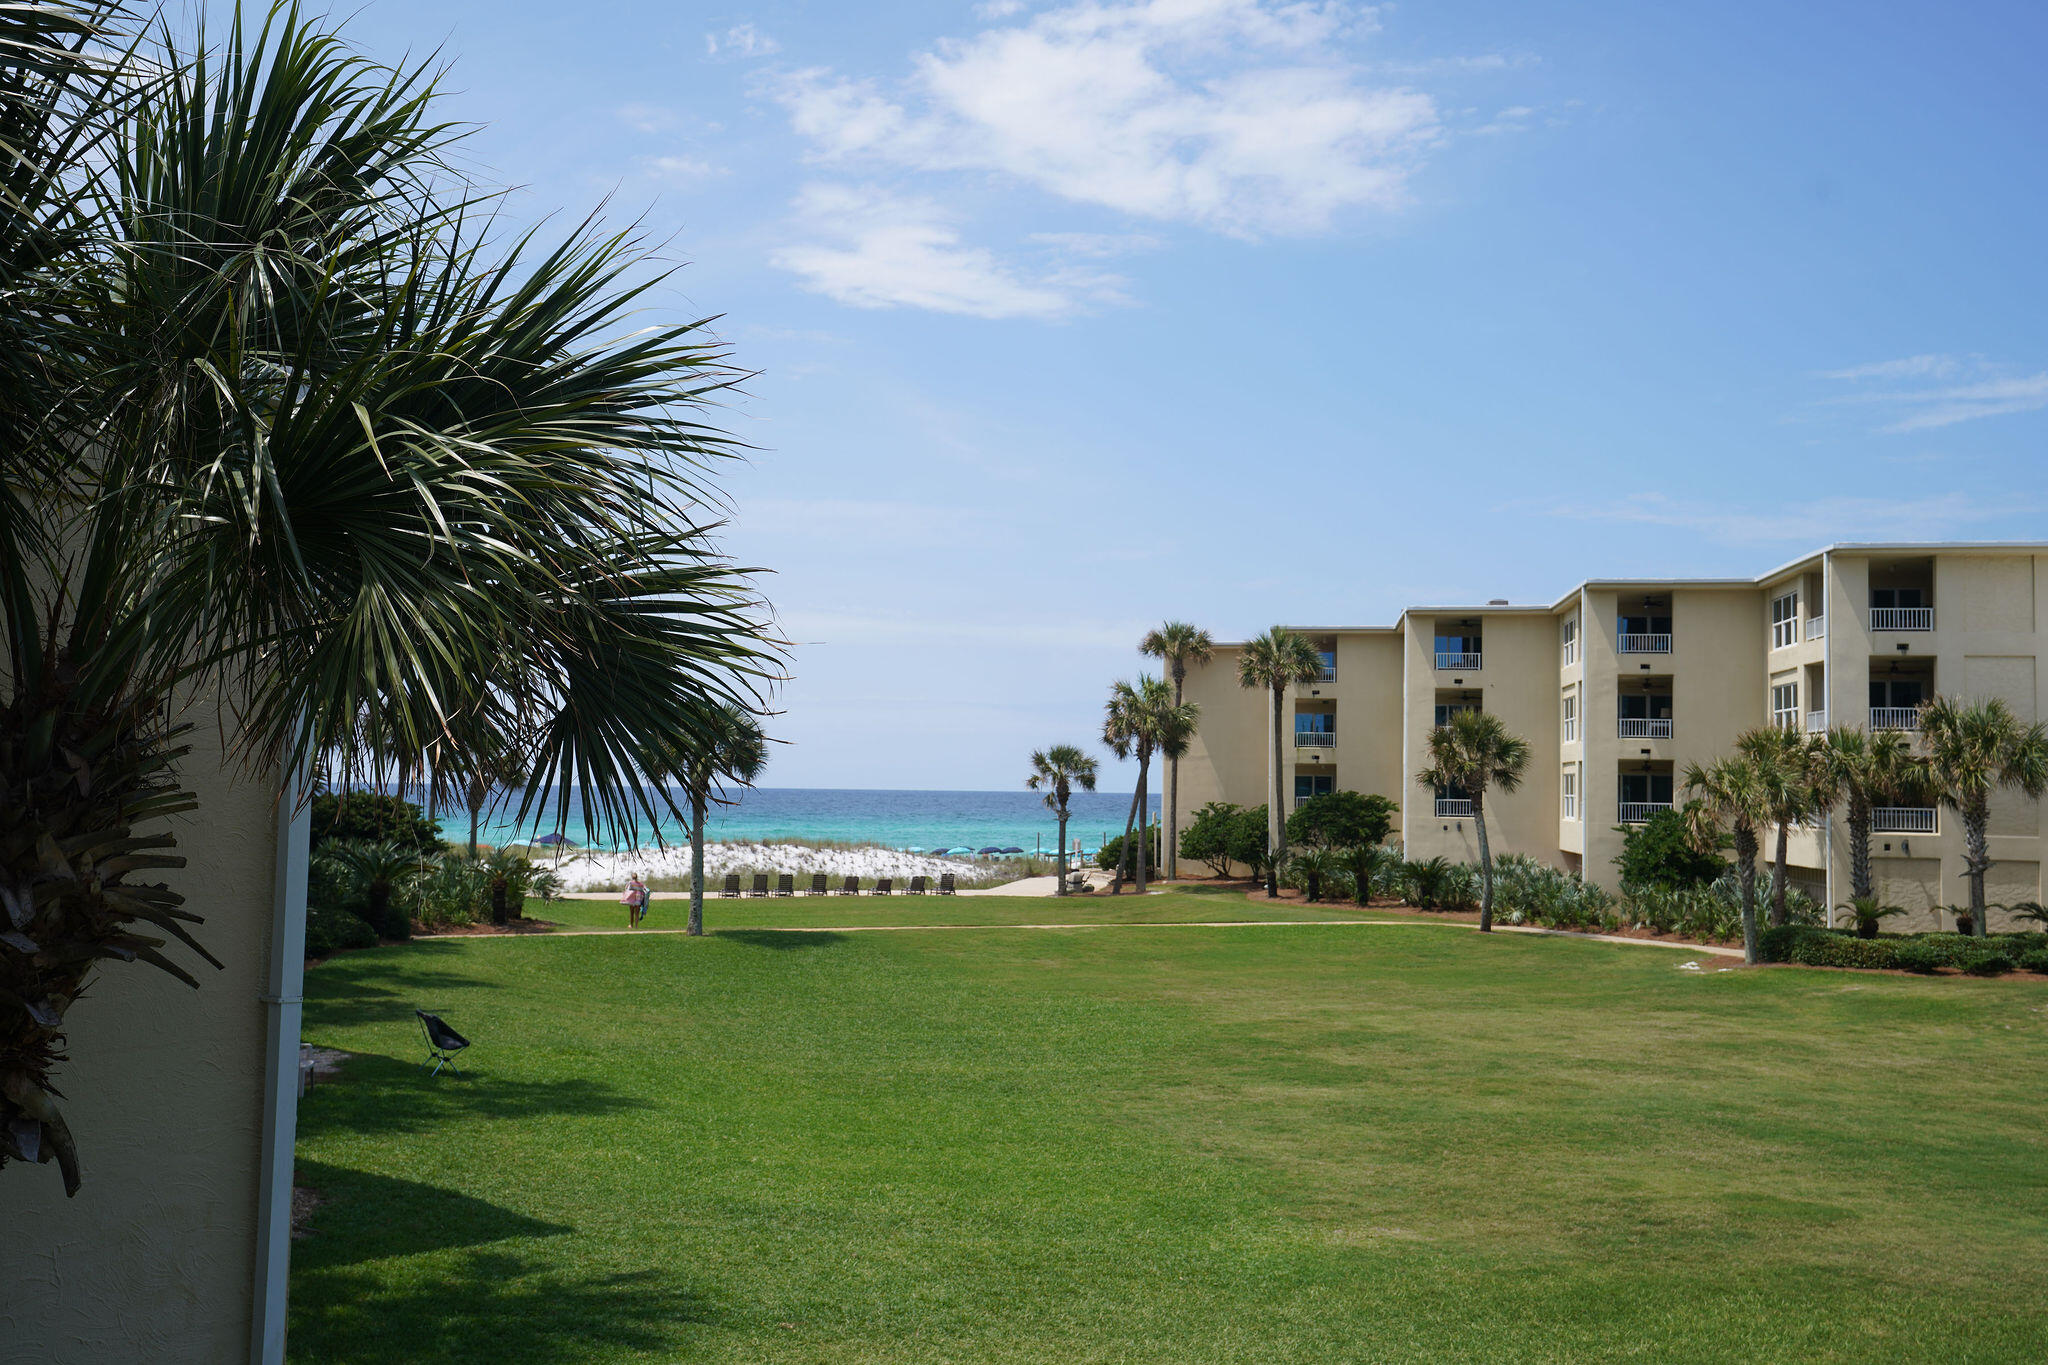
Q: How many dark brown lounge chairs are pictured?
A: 8